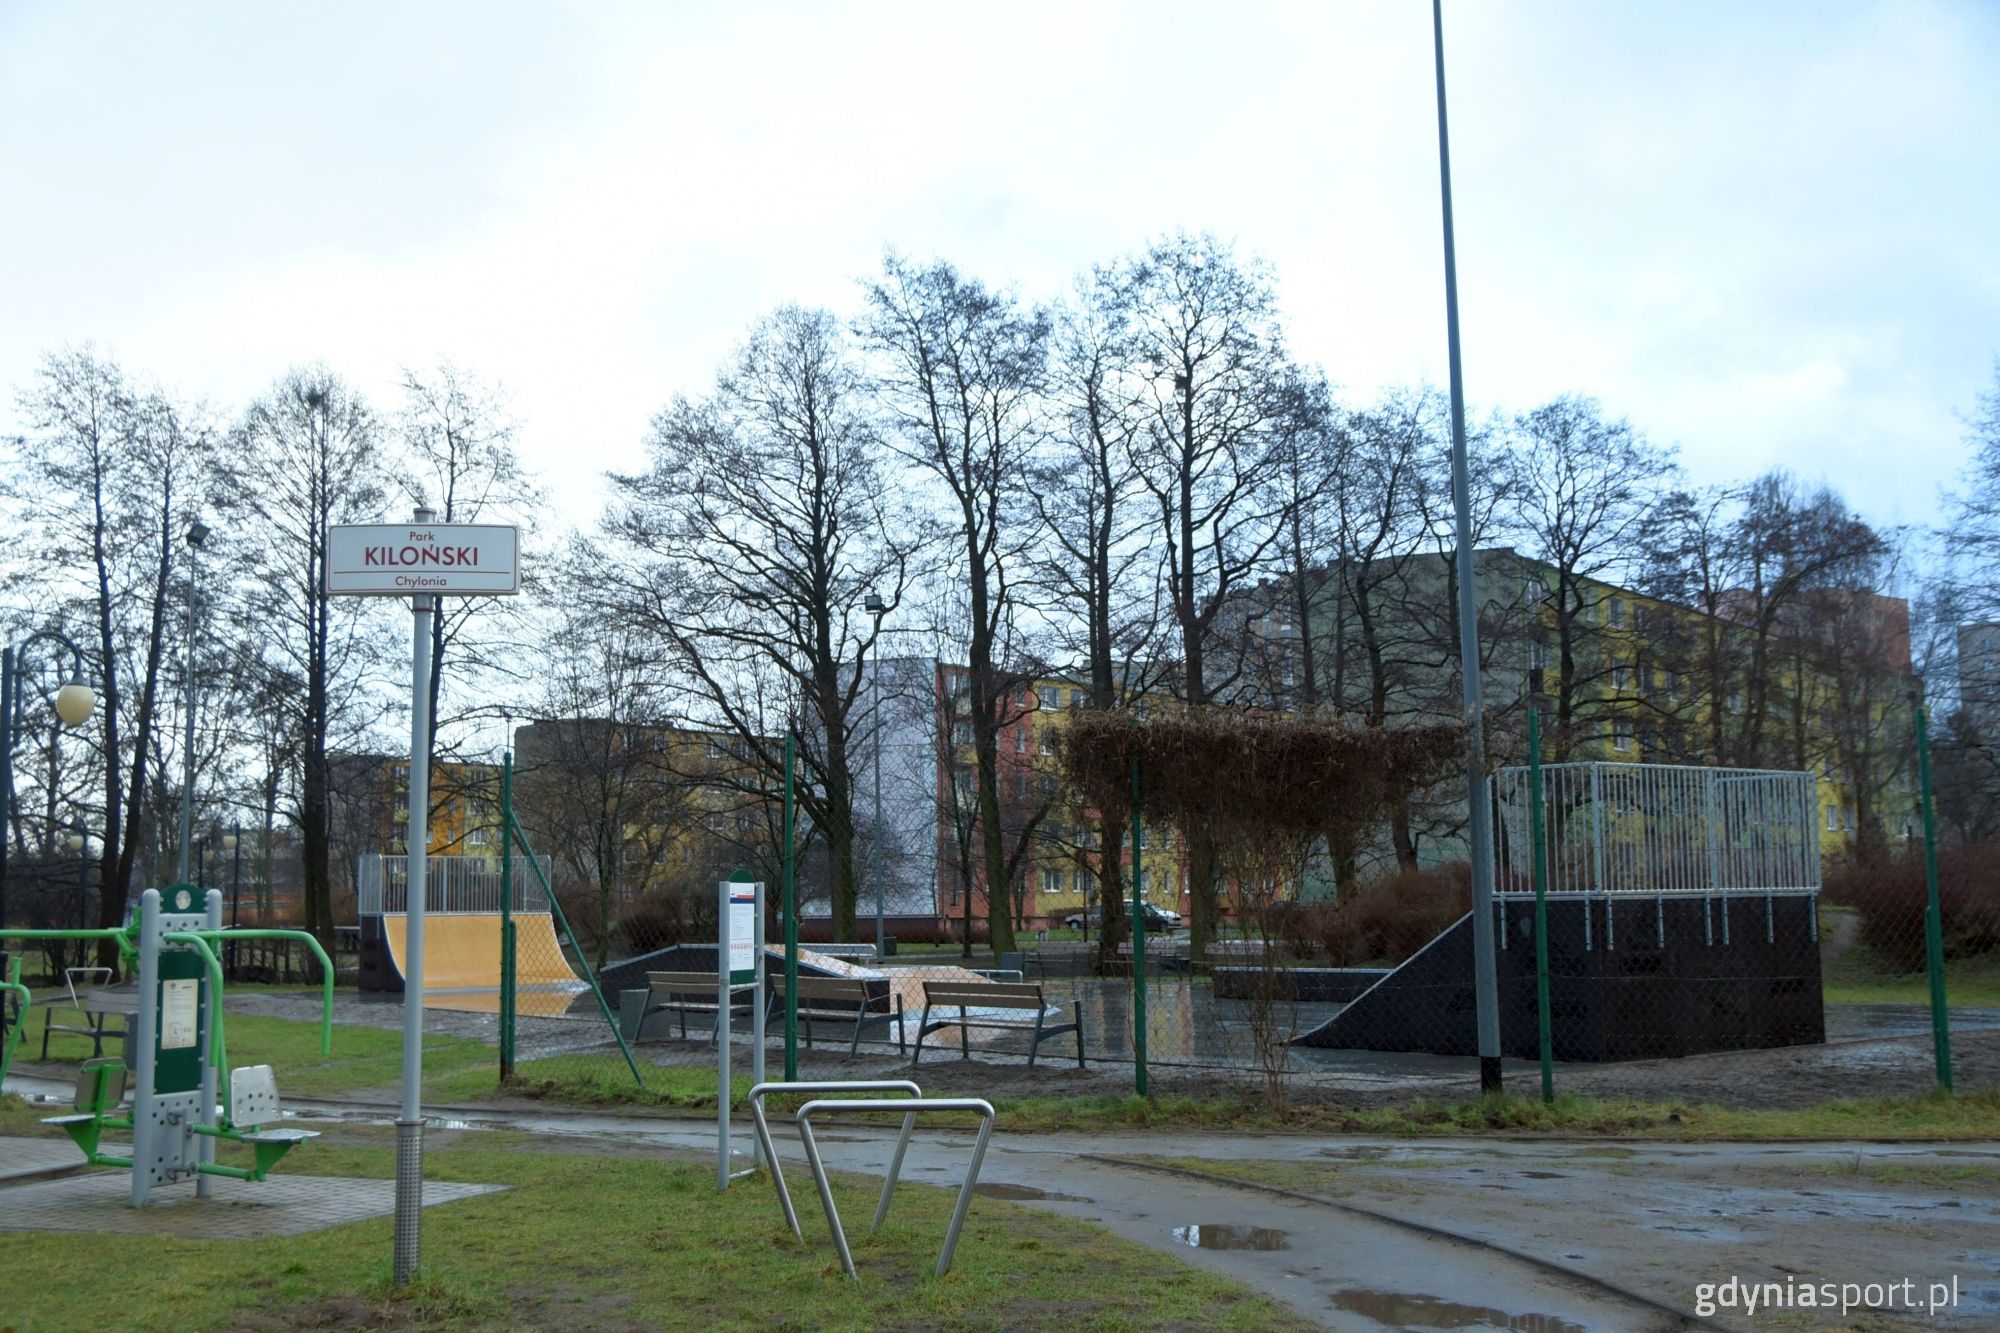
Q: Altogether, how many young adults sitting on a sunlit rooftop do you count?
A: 0